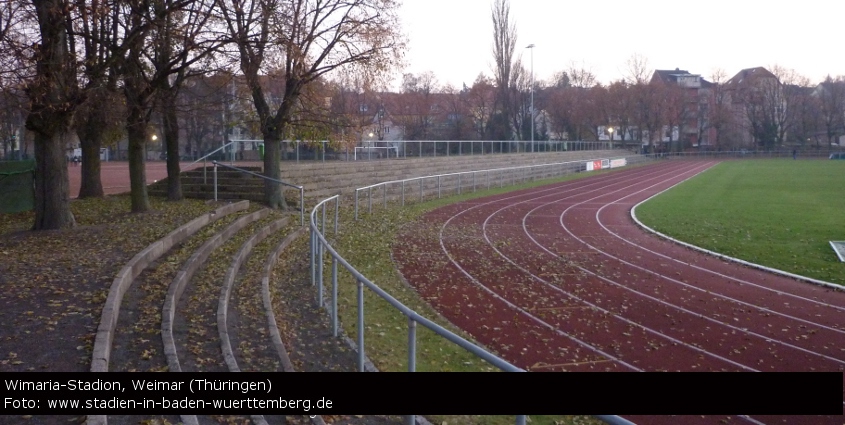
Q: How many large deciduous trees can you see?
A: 5